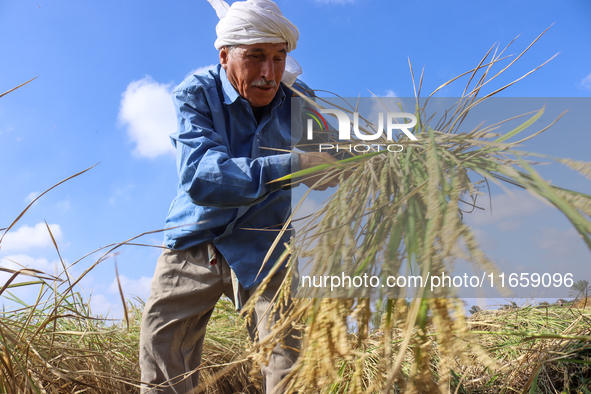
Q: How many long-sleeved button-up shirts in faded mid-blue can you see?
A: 1